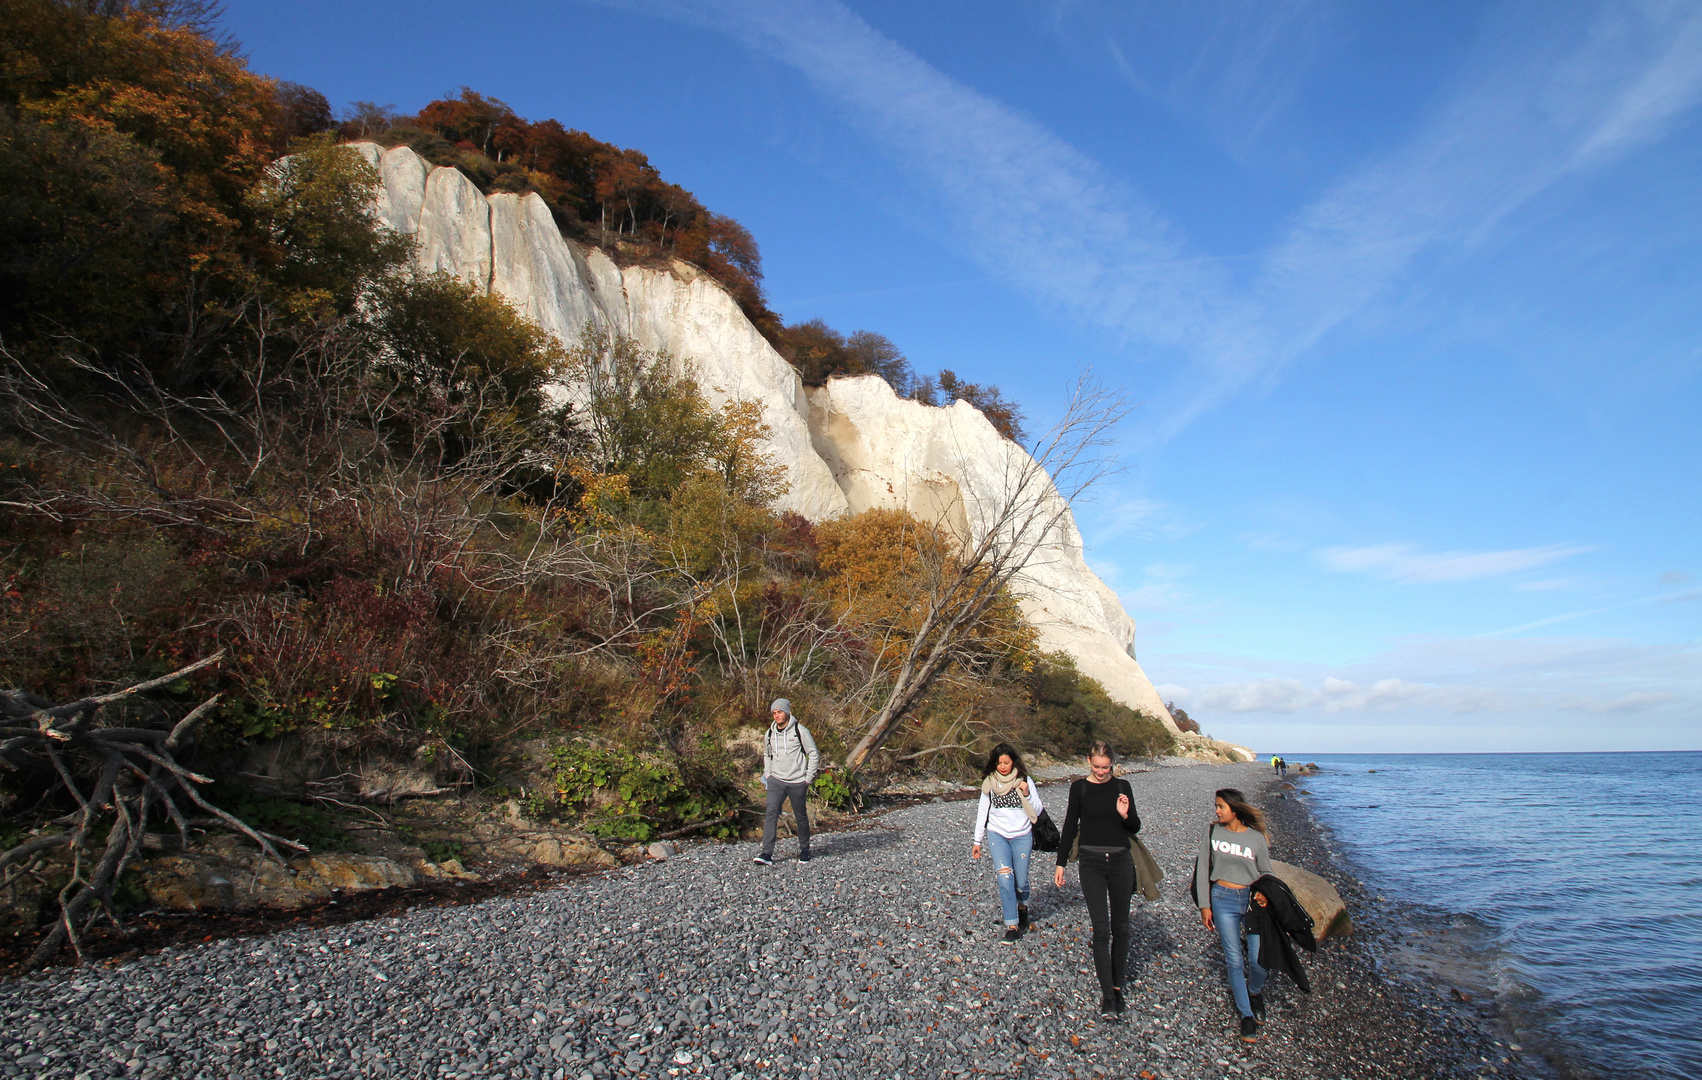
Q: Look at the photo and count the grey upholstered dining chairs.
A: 0